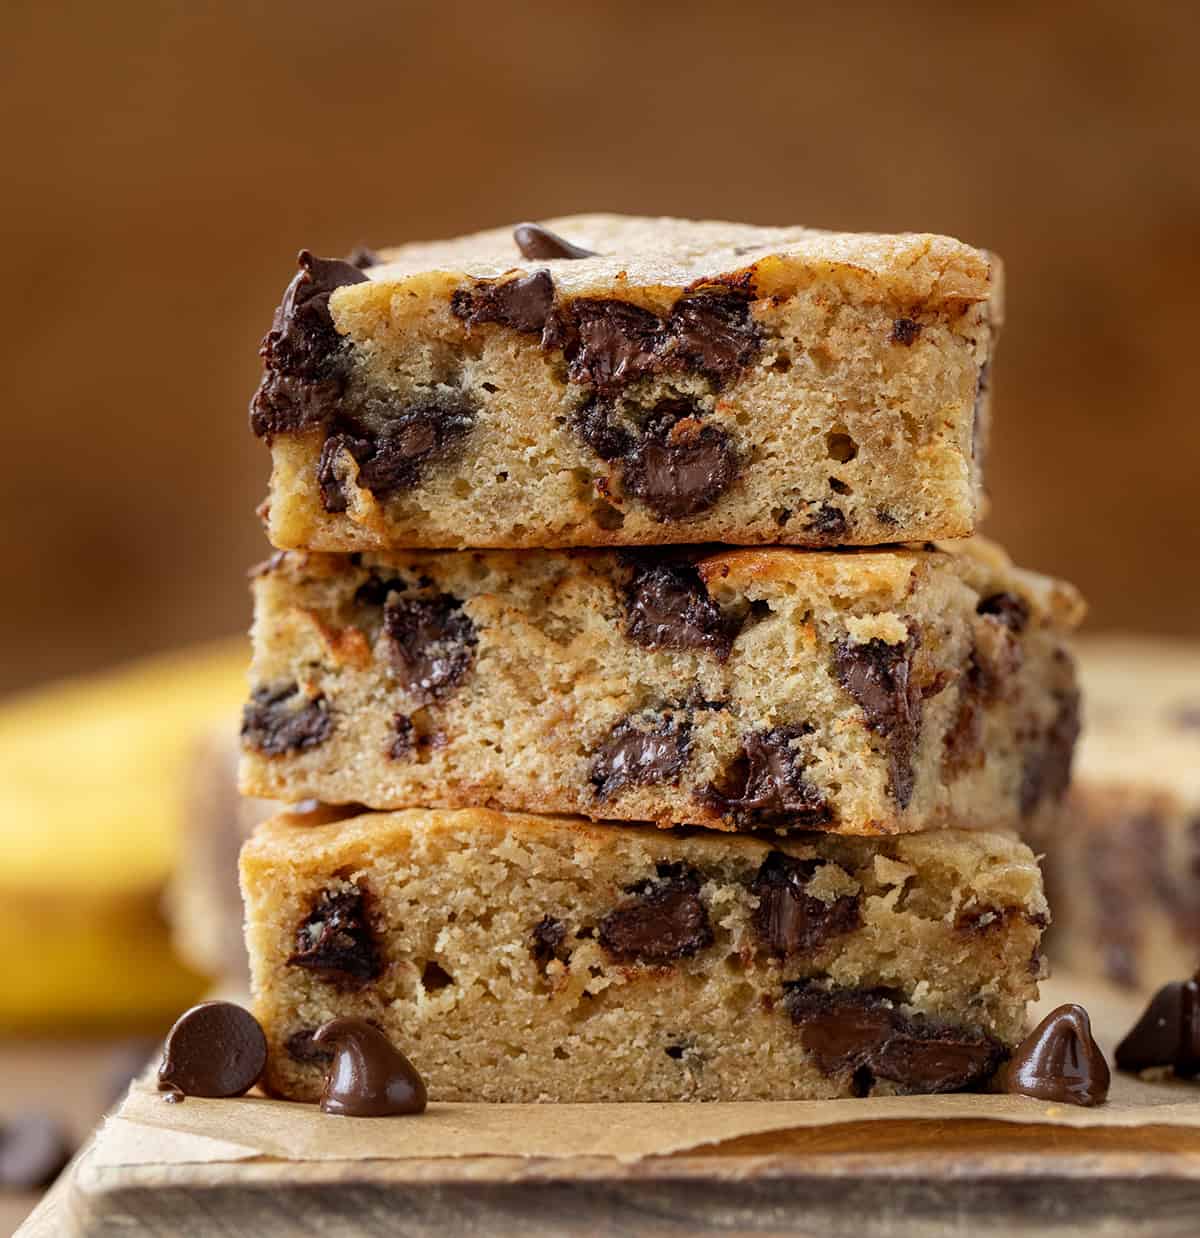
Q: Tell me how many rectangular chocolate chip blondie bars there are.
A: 3